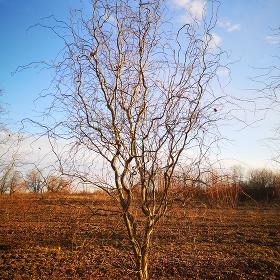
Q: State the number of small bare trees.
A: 1